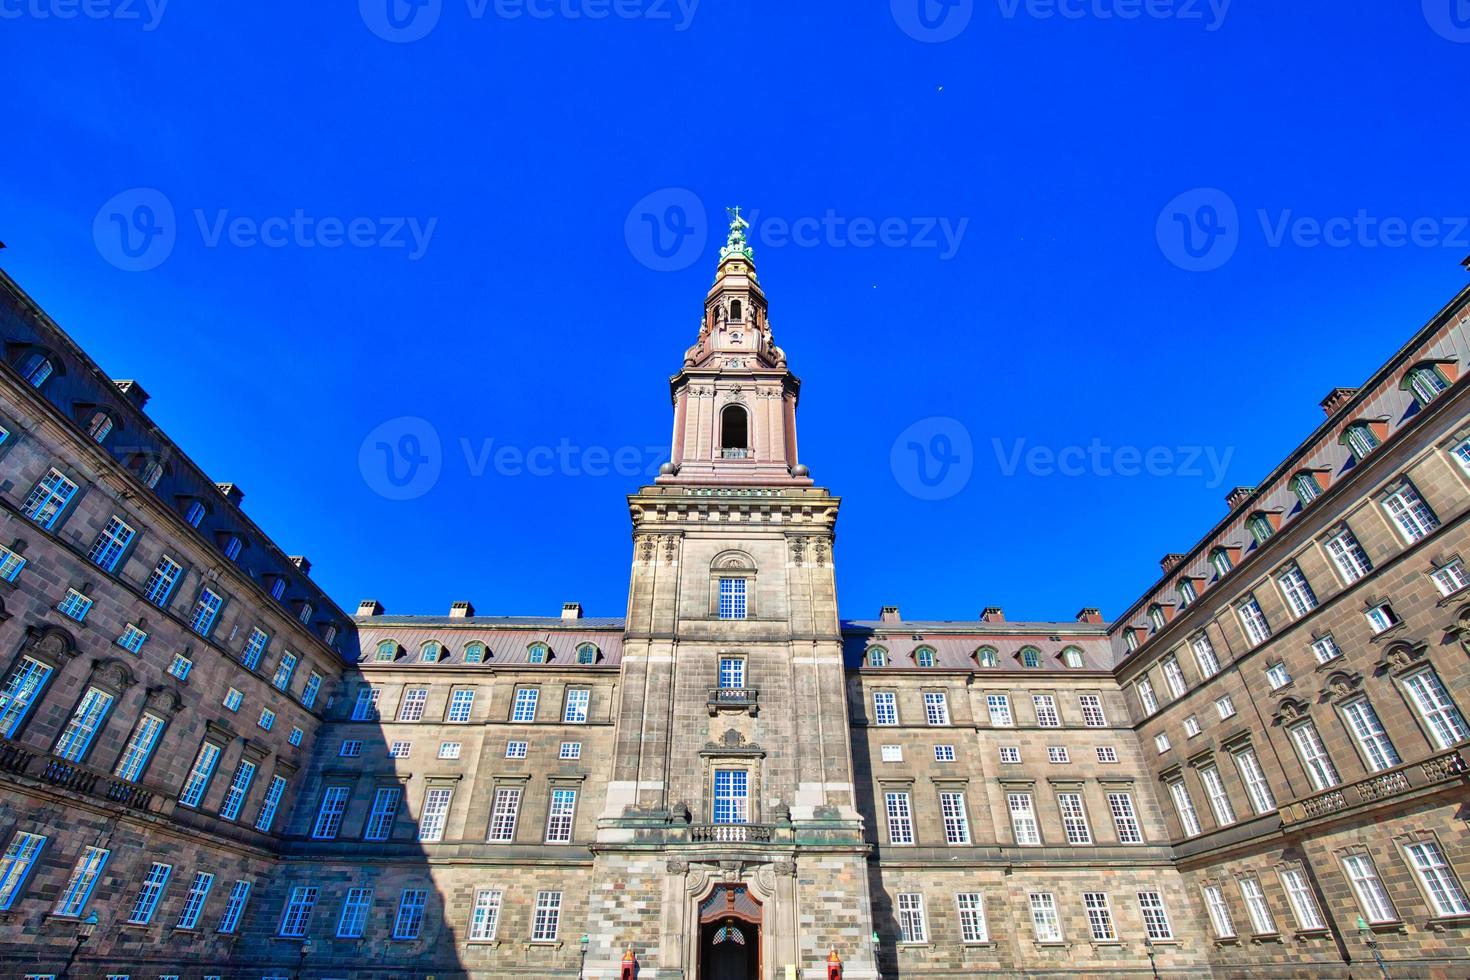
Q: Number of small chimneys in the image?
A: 12